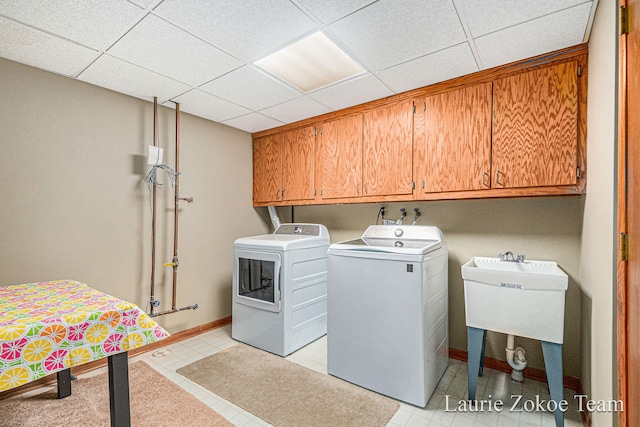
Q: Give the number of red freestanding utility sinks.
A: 0